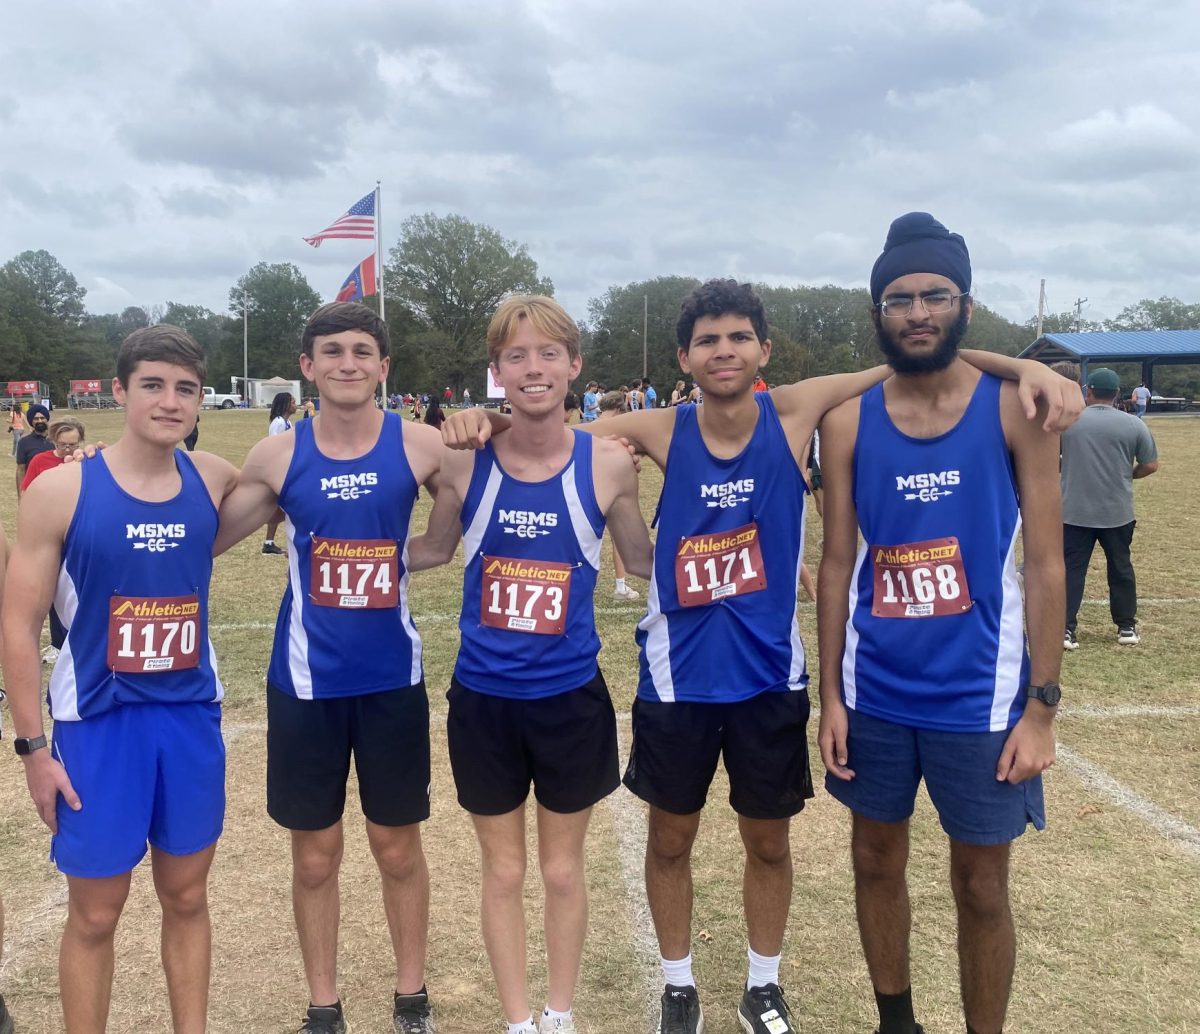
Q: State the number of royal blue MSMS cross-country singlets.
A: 5